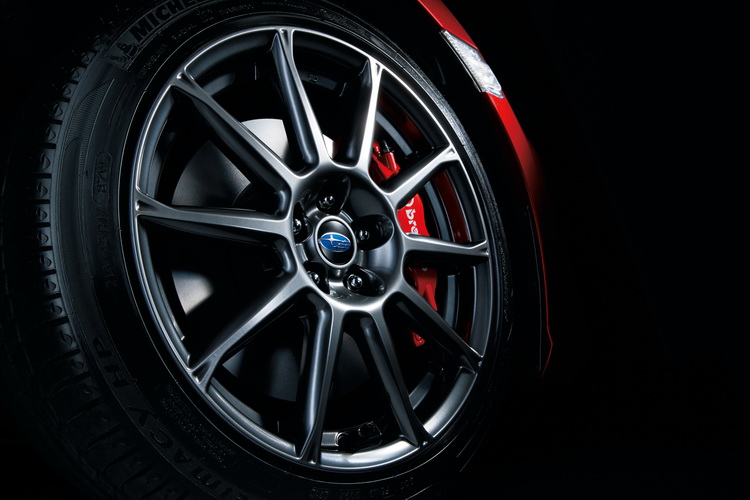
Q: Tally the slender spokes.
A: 10